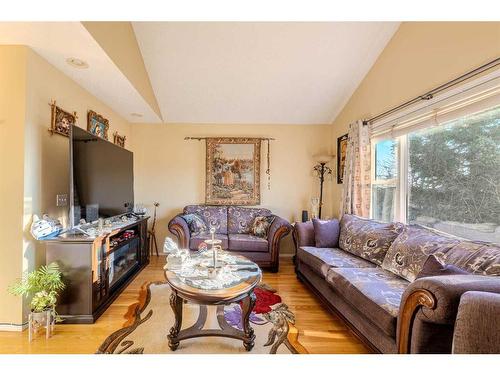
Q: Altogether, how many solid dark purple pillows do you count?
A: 2